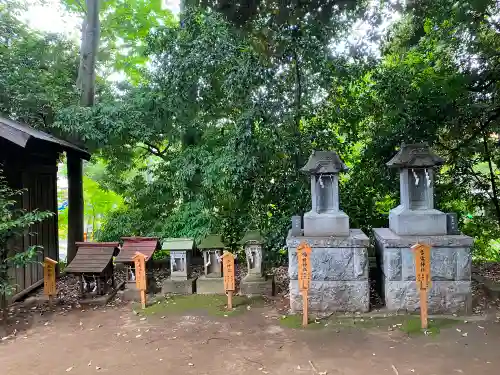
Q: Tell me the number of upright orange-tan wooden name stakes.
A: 5